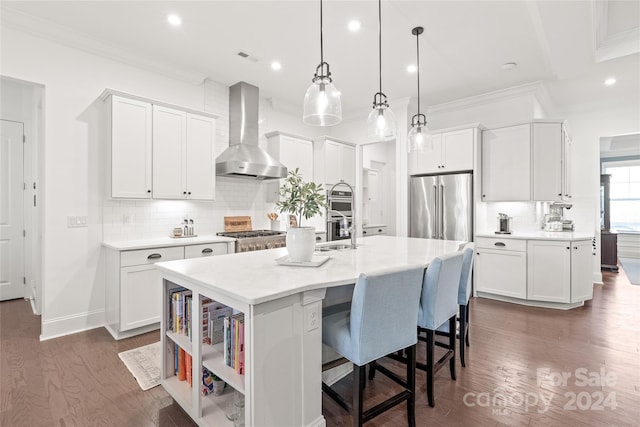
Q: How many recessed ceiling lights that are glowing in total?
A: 5